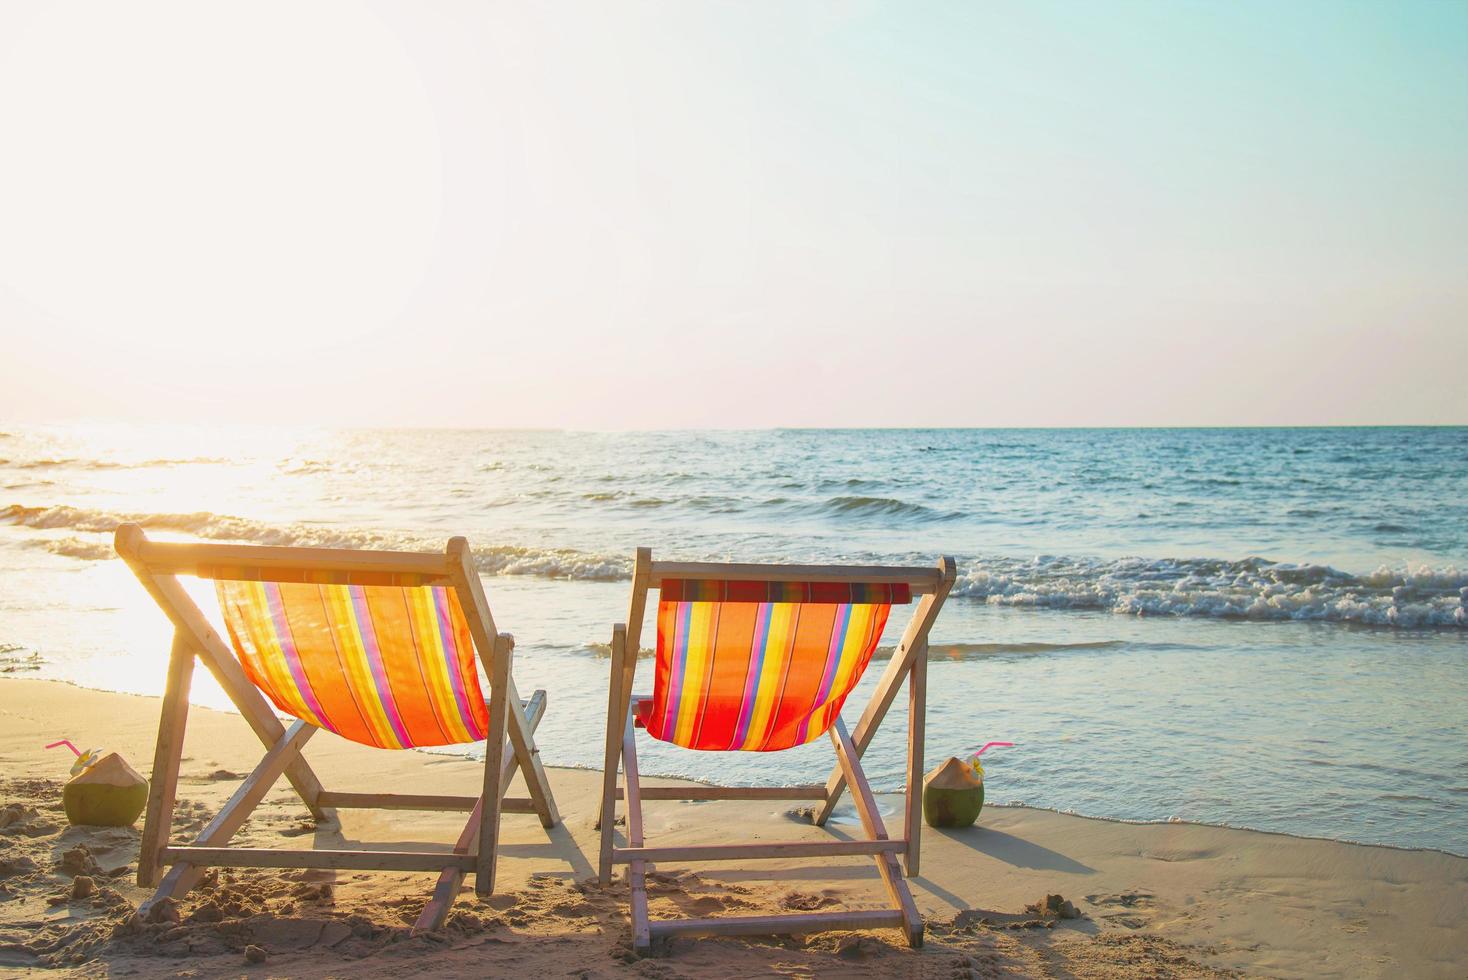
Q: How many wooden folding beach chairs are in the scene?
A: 2